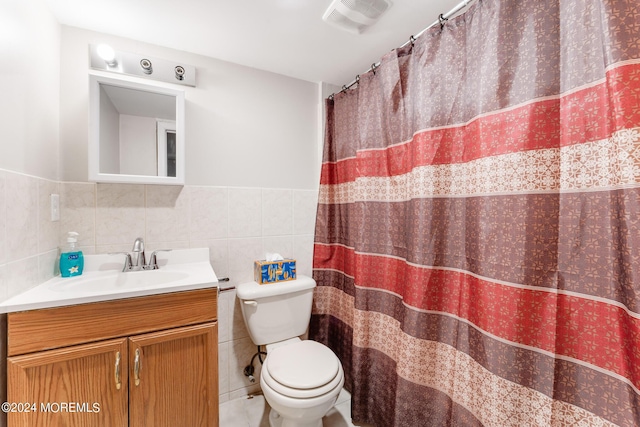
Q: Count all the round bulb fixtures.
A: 3